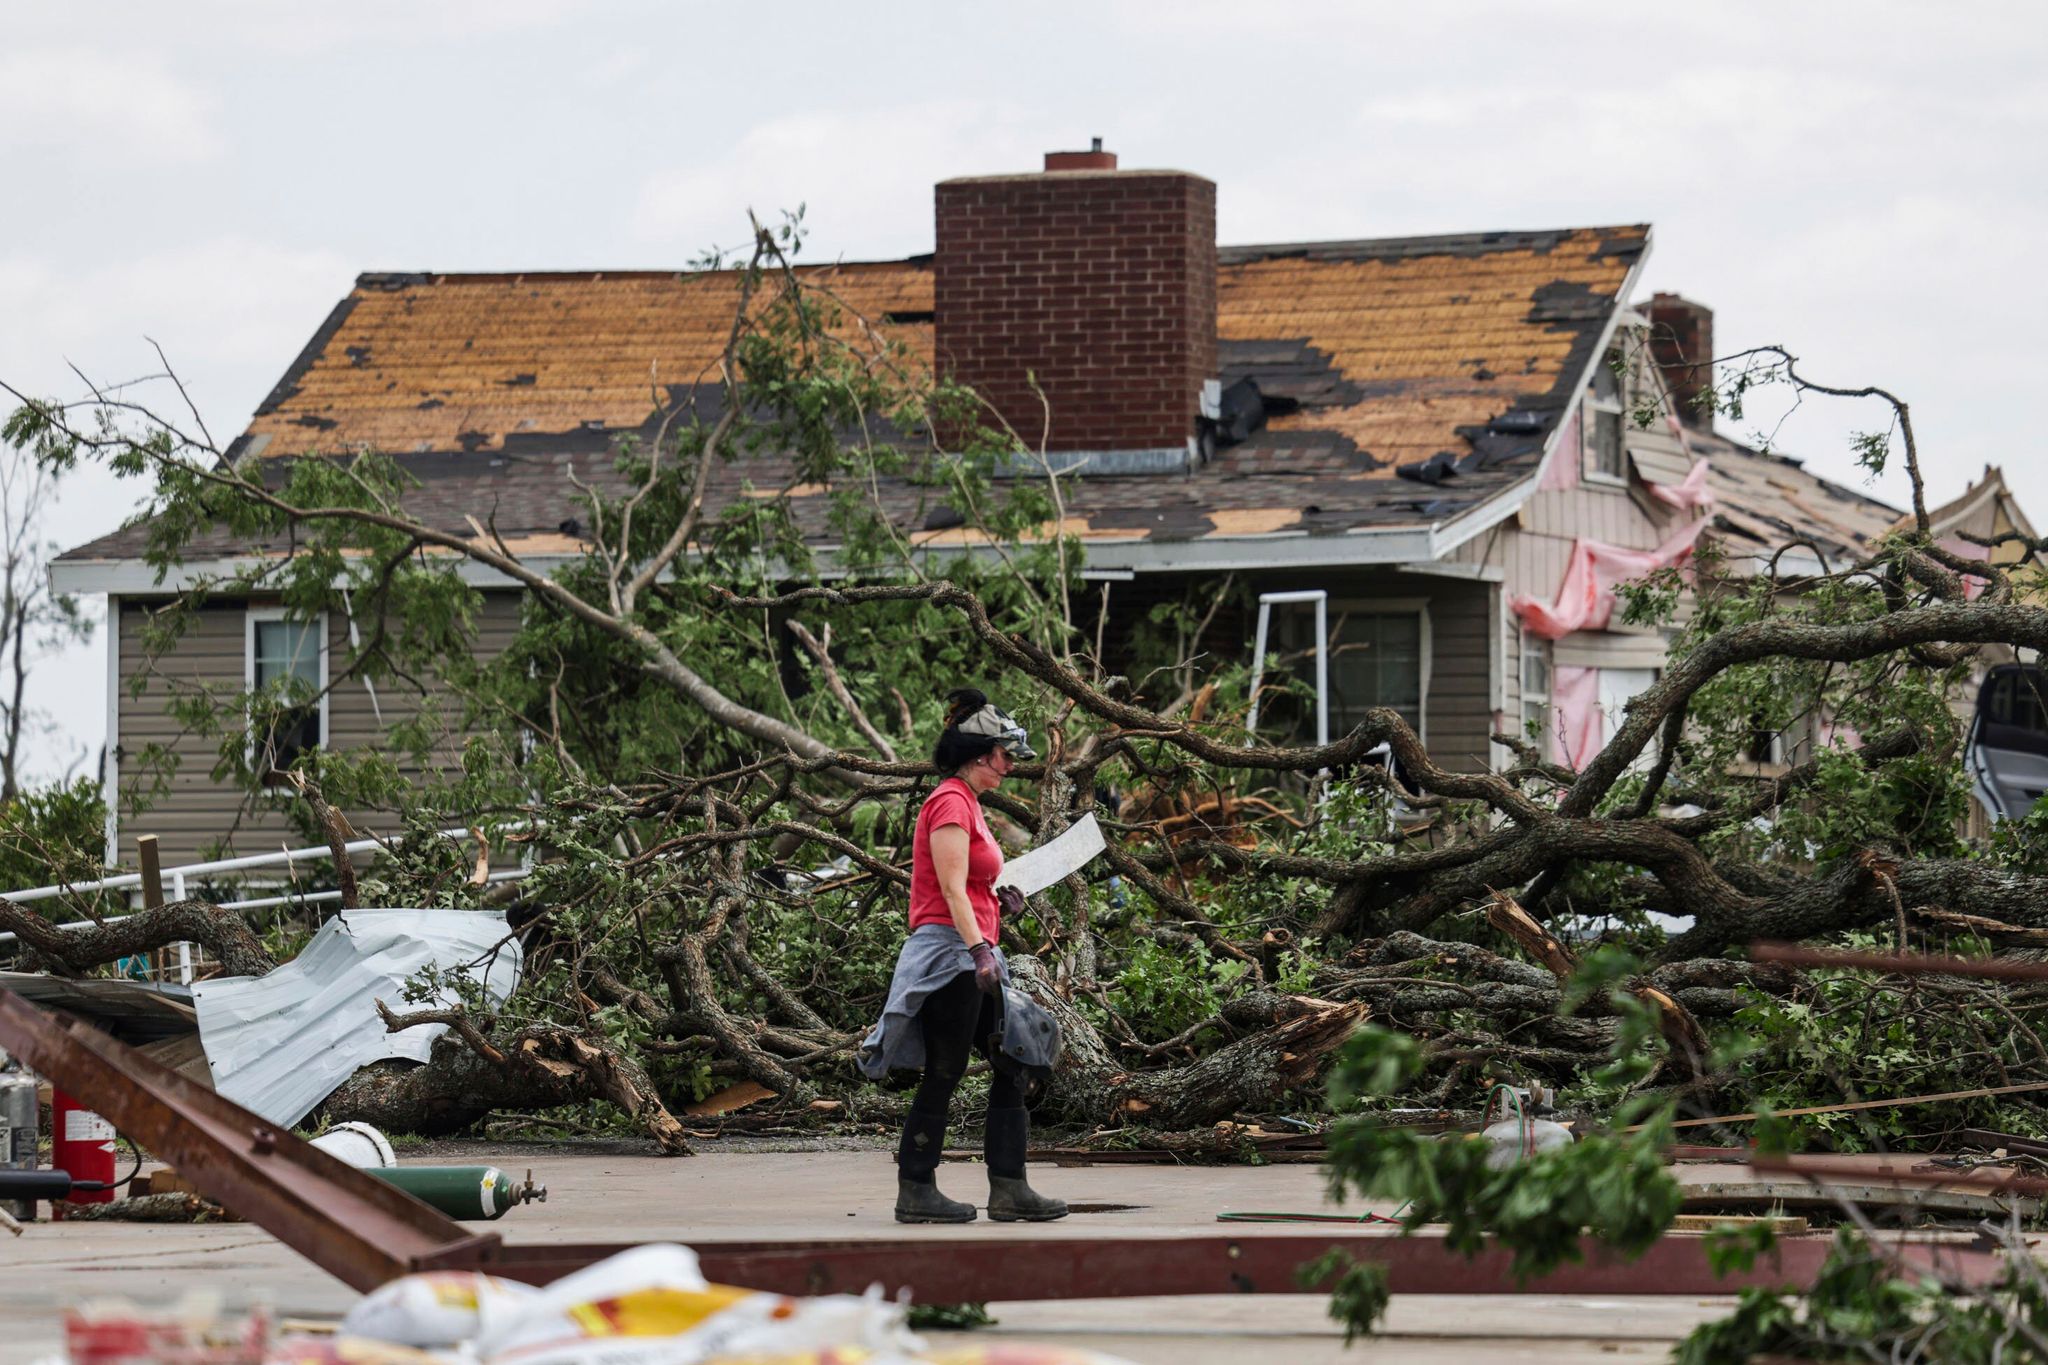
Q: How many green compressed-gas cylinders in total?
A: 1